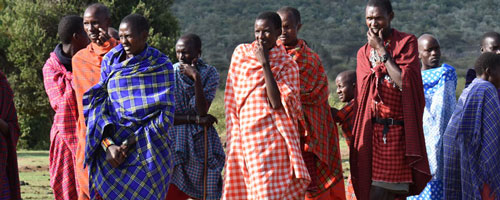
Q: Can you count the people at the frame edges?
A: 3